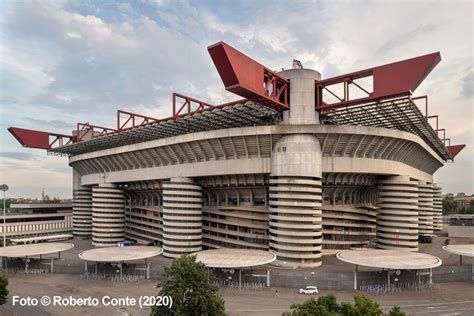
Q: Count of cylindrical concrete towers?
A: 7